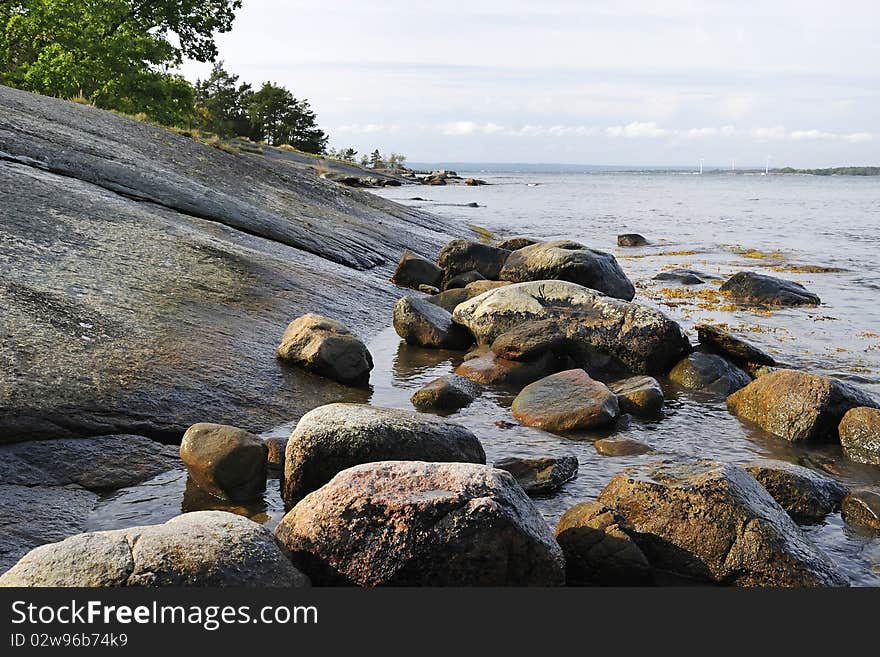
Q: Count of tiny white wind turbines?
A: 3